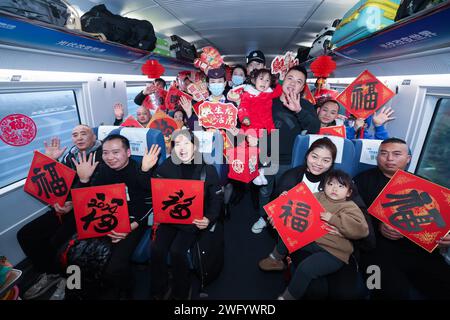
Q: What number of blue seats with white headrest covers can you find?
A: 5